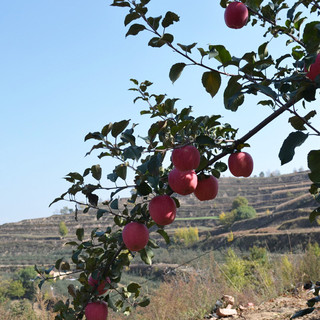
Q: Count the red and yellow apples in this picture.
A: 10